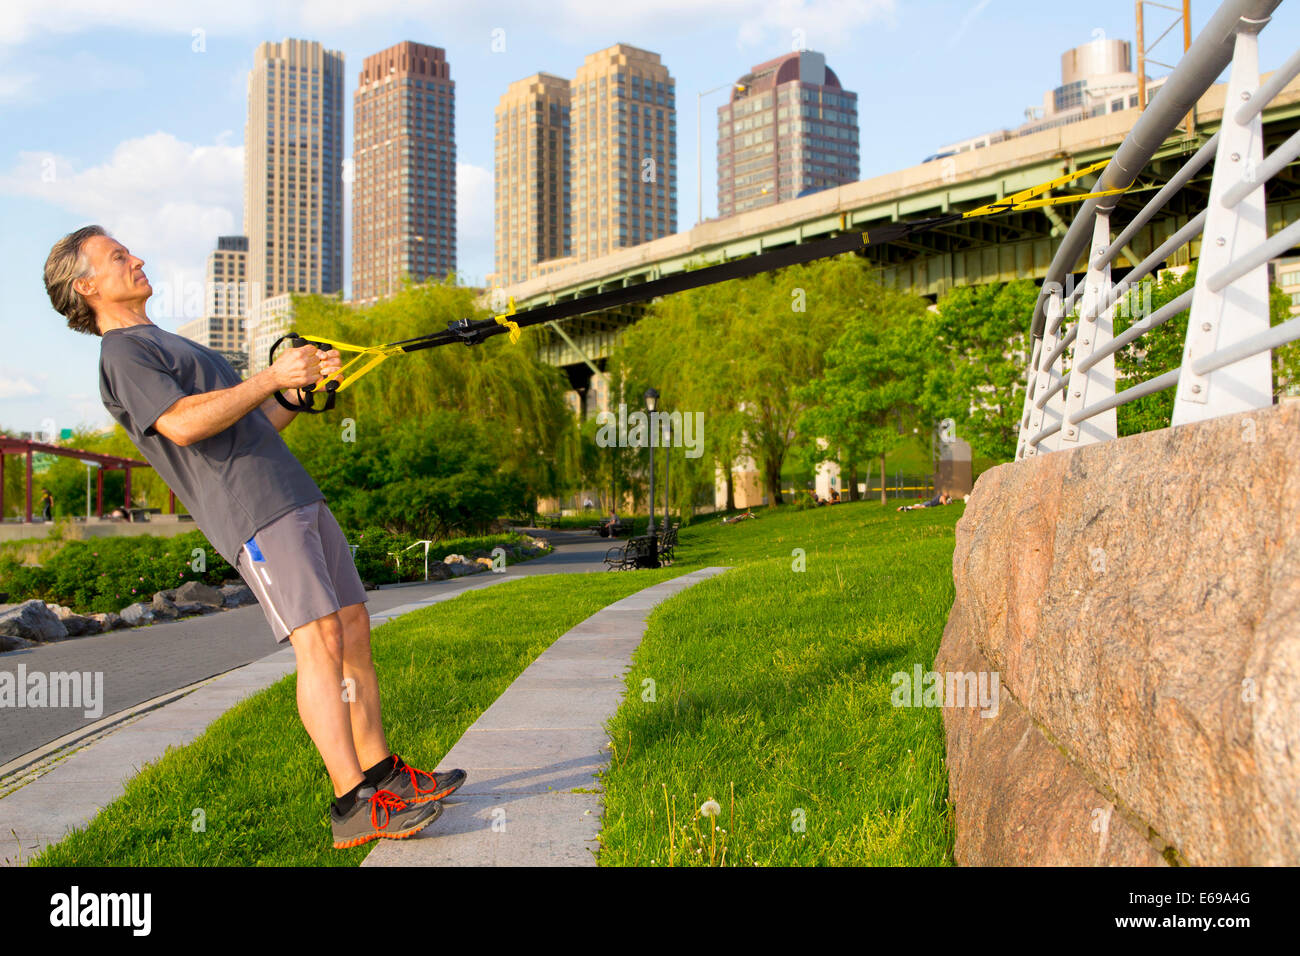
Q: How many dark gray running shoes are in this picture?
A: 2